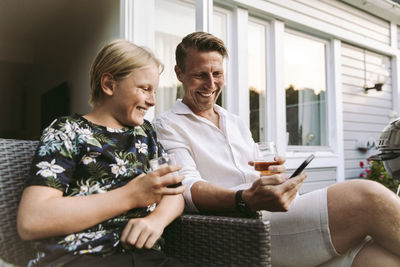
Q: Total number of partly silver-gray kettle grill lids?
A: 1